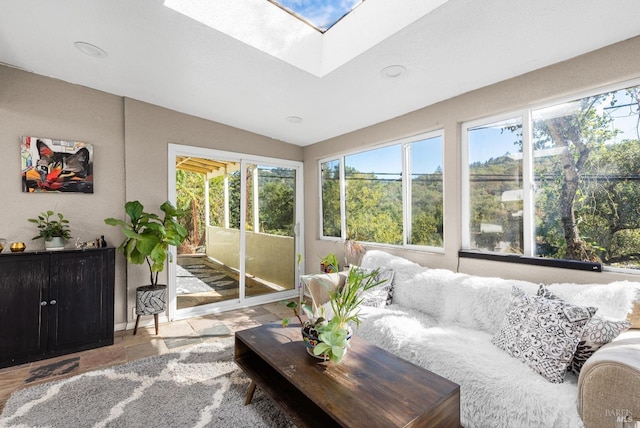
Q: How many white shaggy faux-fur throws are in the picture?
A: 1